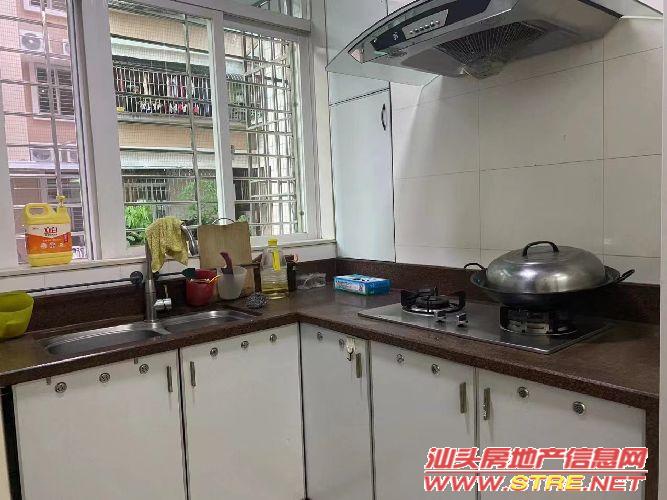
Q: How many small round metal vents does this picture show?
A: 12